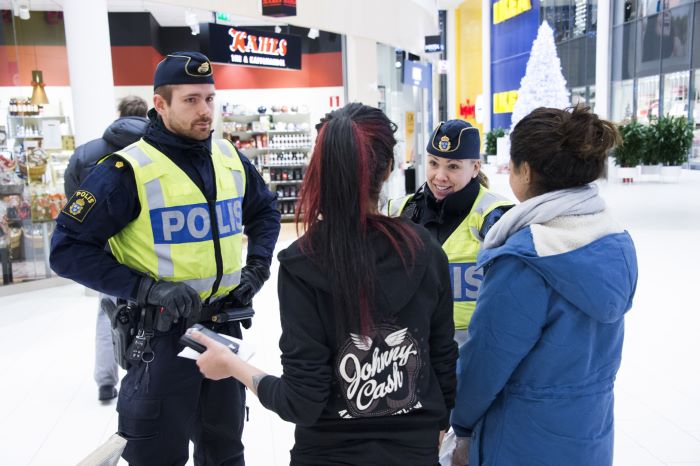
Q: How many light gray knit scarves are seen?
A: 1